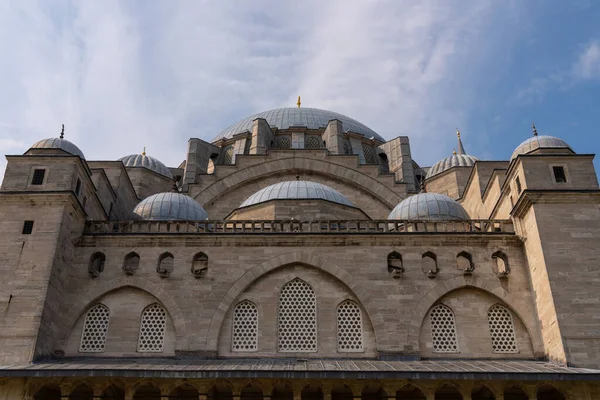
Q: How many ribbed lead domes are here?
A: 8